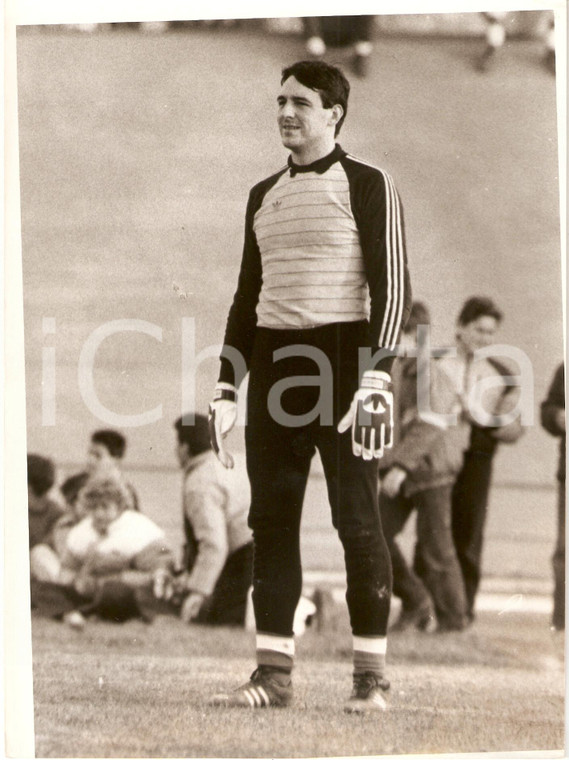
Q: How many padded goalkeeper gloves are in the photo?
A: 2